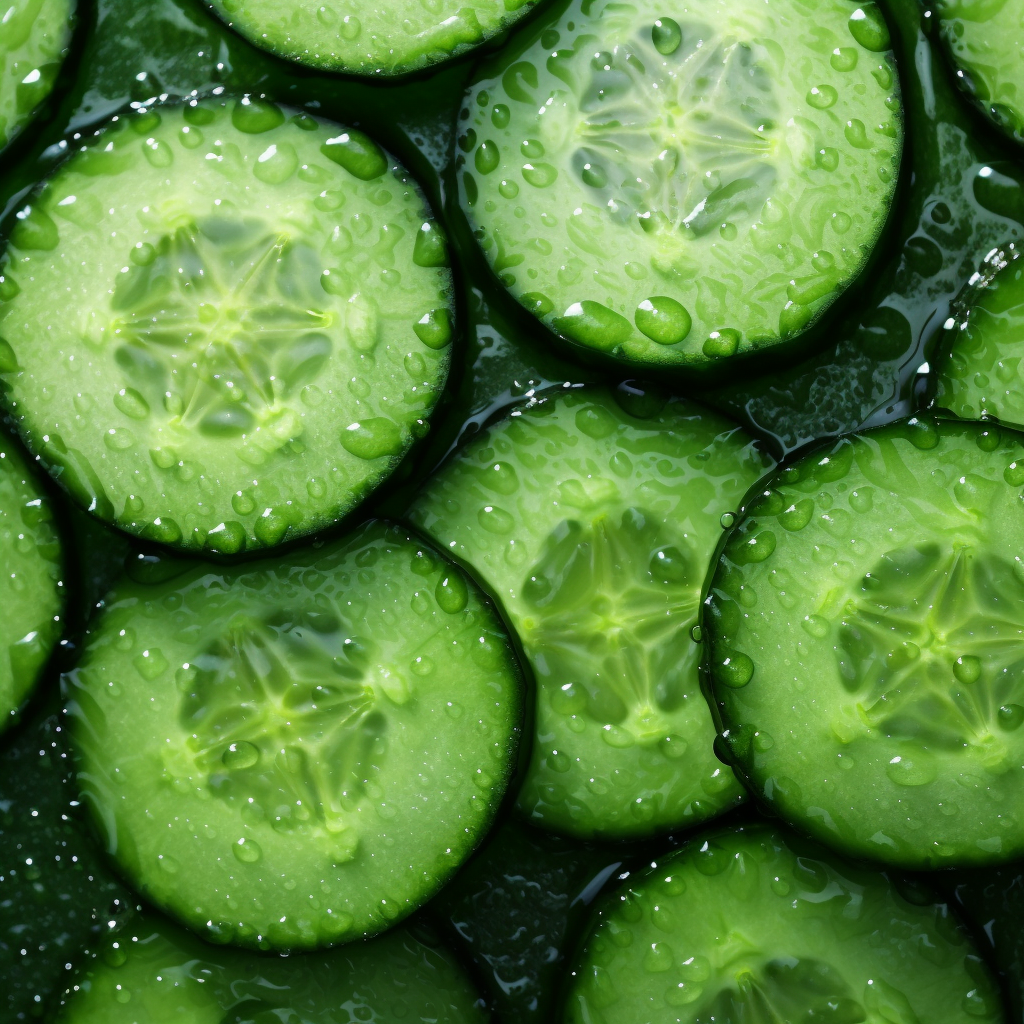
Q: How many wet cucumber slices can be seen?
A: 12